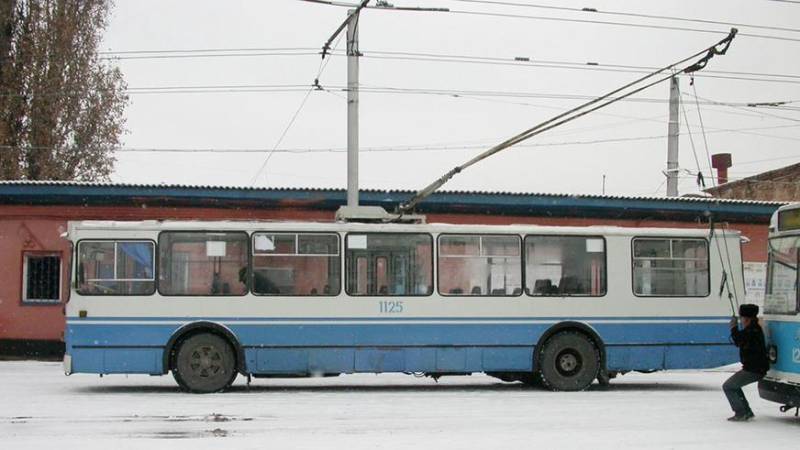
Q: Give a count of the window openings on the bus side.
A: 7